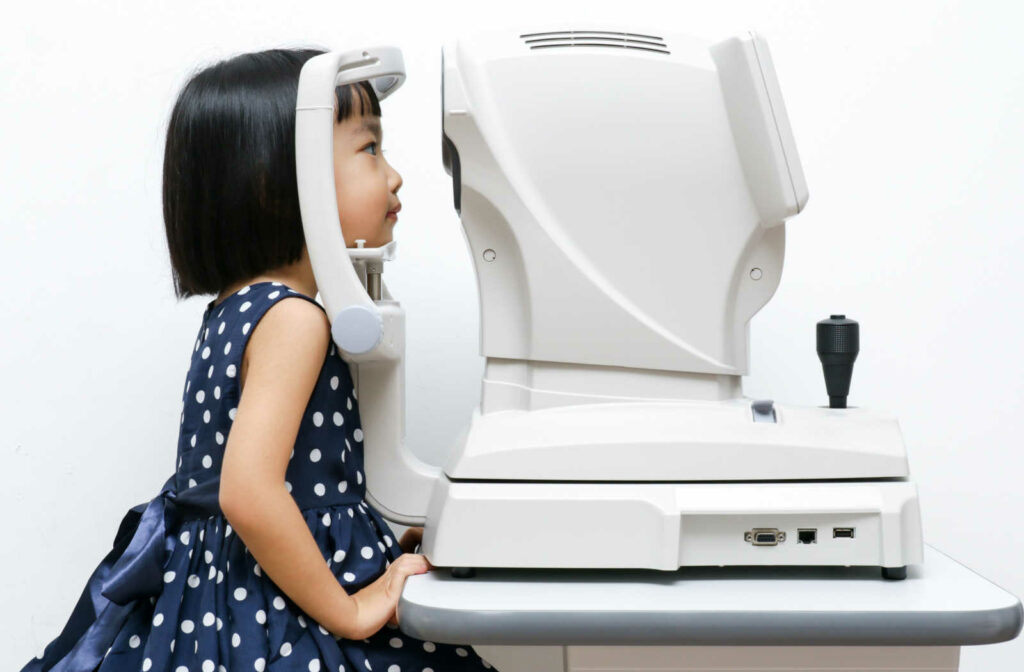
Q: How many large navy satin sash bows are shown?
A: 1